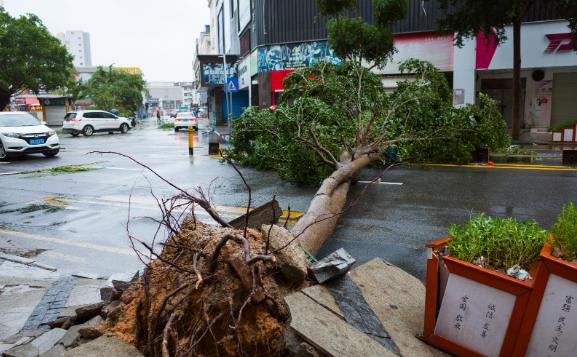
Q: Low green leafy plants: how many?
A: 2